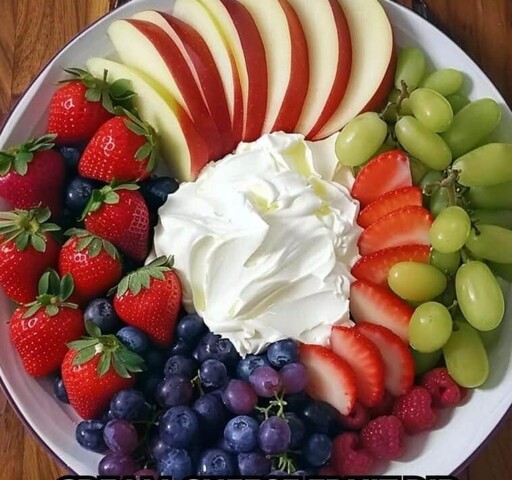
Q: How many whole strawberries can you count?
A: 9